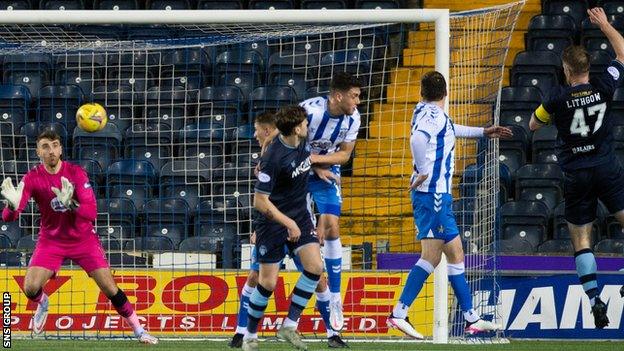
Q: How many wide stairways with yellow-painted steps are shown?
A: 1